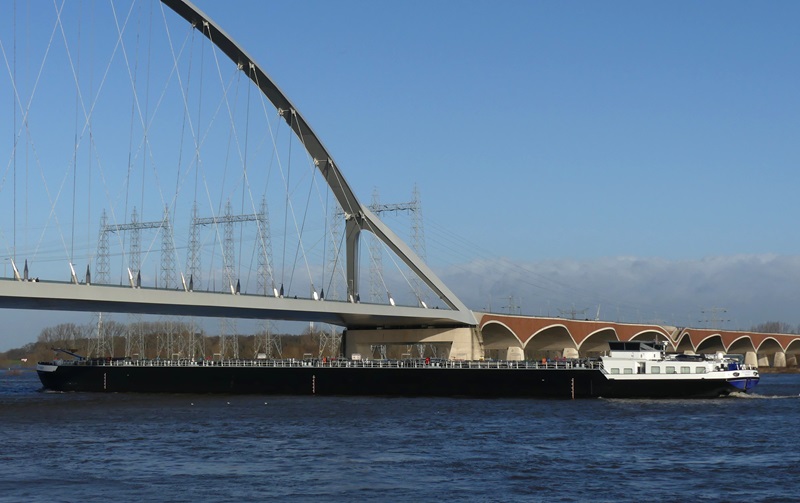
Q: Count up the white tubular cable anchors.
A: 10